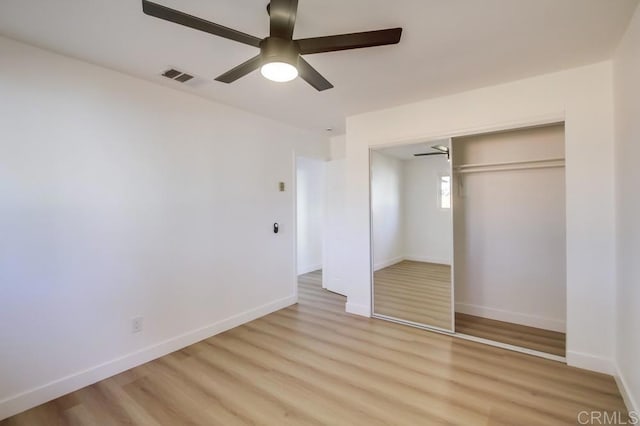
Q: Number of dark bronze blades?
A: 5